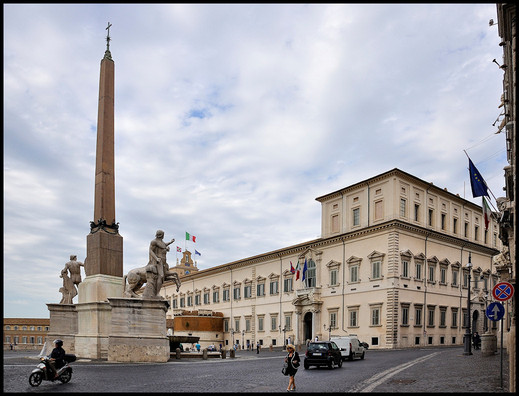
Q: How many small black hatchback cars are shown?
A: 1